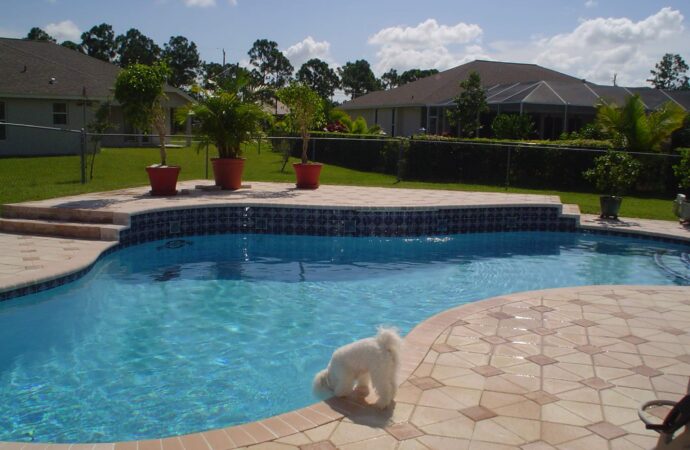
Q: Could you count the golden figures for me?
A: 0